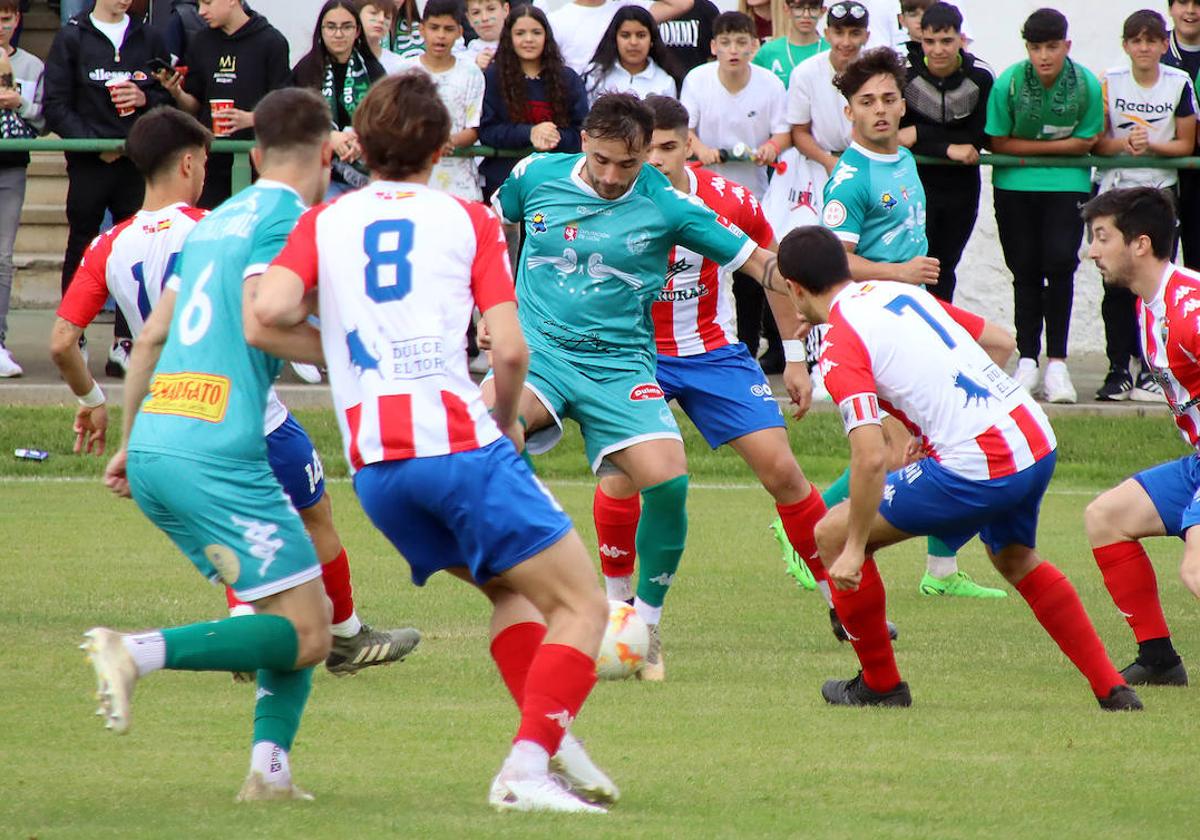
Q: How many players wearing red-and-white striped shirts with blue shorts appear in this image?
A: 5